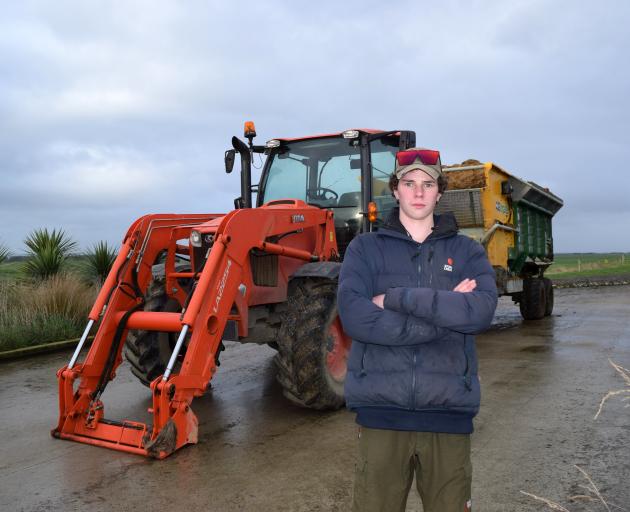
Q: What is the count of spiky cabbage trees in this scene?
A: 3